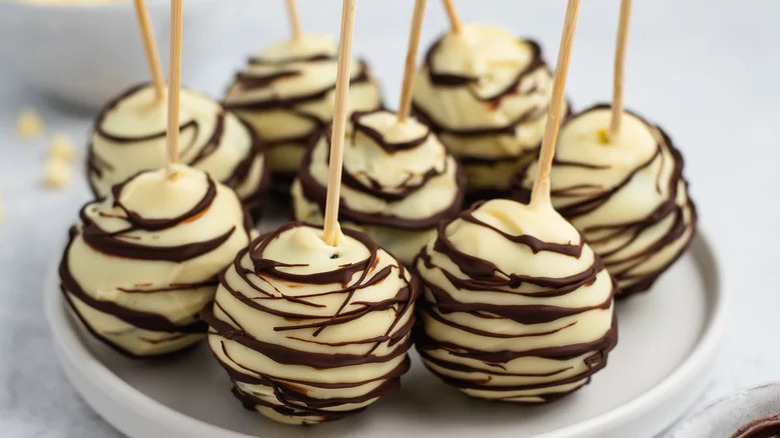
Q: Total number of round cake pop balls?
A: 8